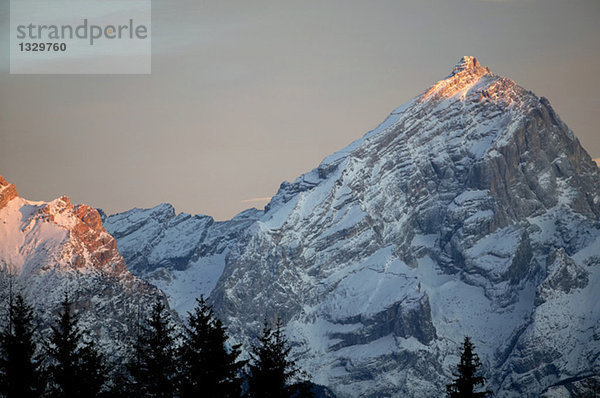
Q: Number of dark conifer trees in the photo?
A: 6